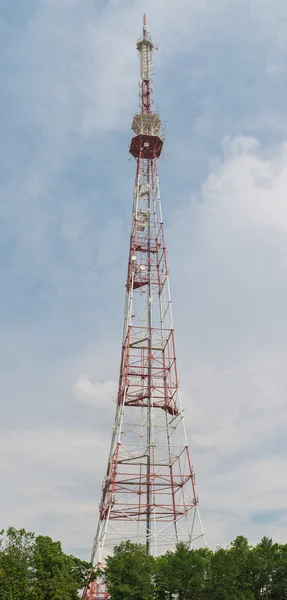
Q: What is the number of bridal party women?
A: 0